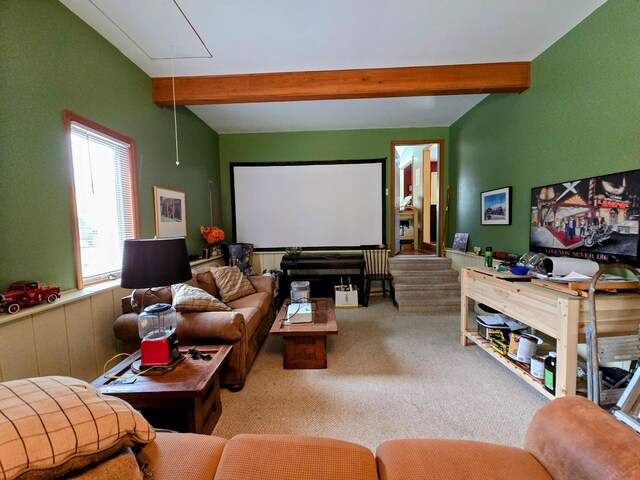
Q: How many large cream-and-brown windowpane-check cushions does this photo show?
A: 1